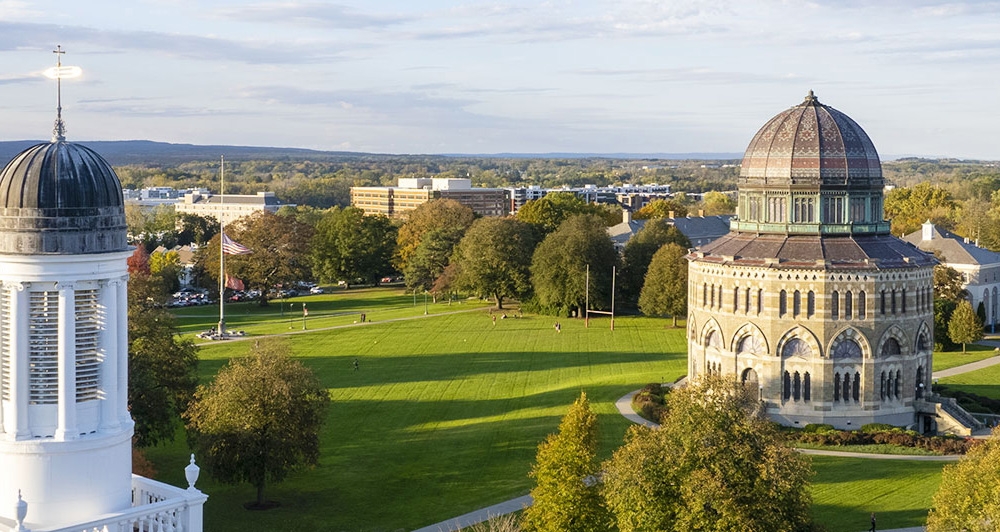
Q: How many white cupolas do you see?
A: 2